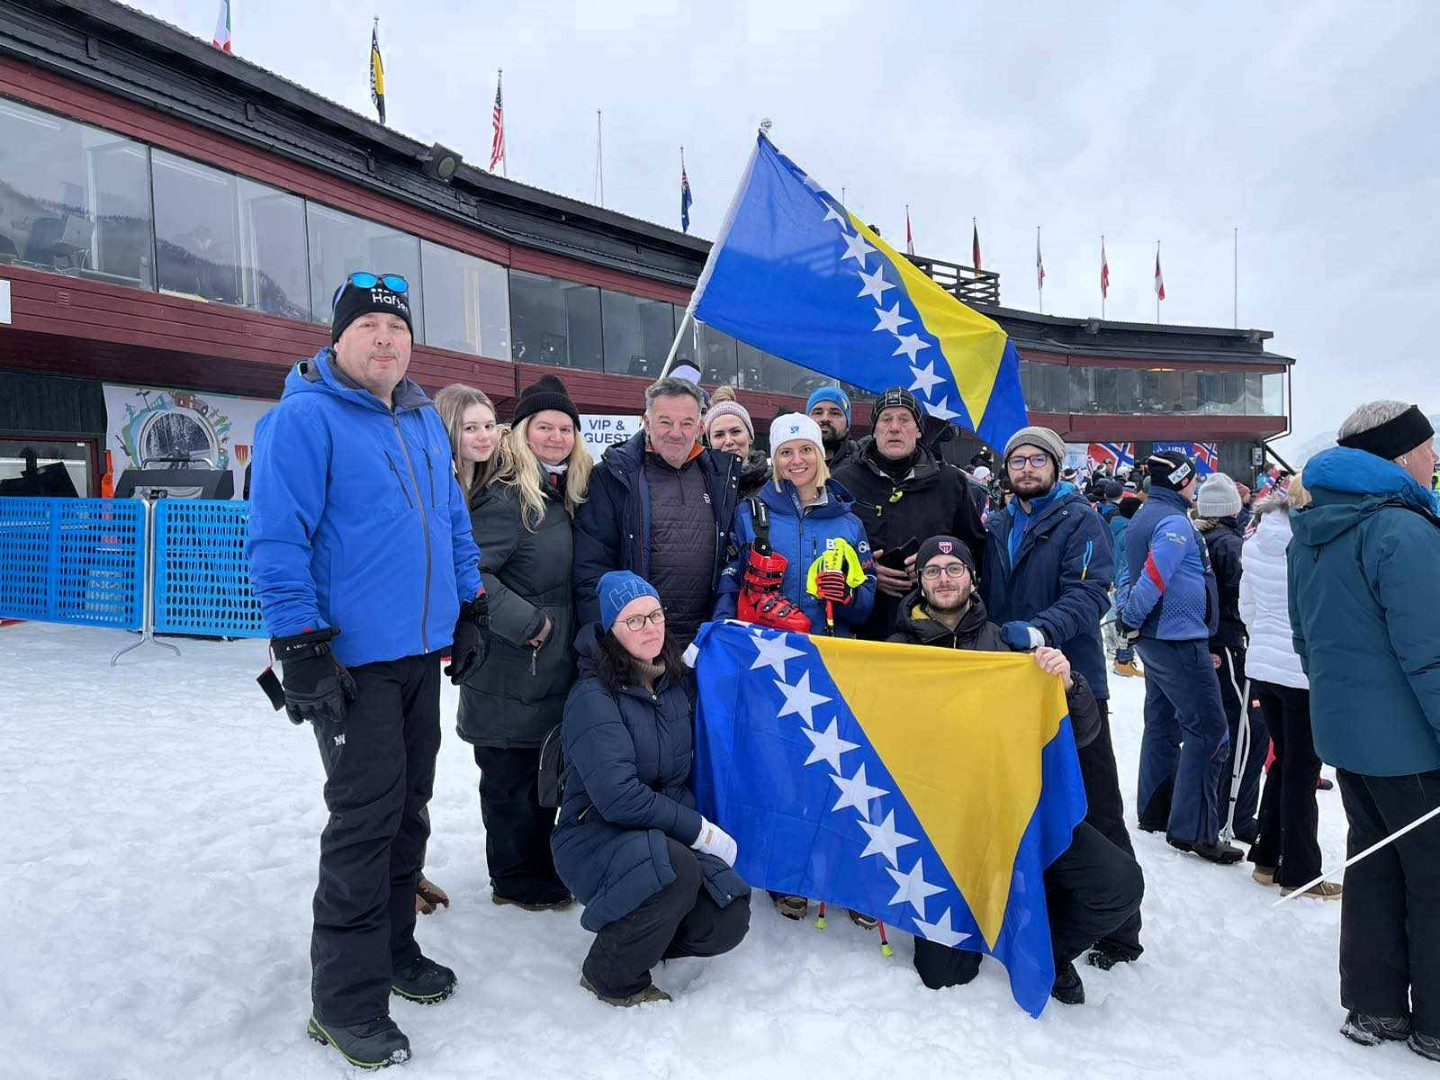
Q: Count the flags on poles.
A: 10